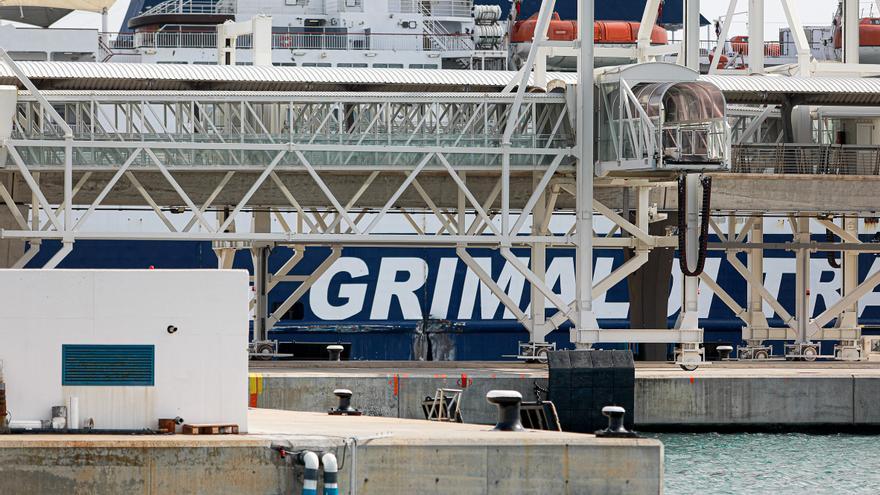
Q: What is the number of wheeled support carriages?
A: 6